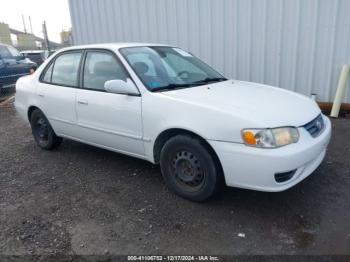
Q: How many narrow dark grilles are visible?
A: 2